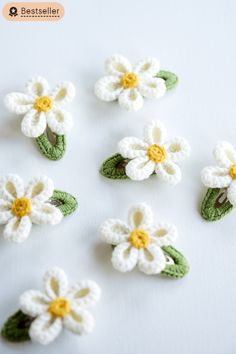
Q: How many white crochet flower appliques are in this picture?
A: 7